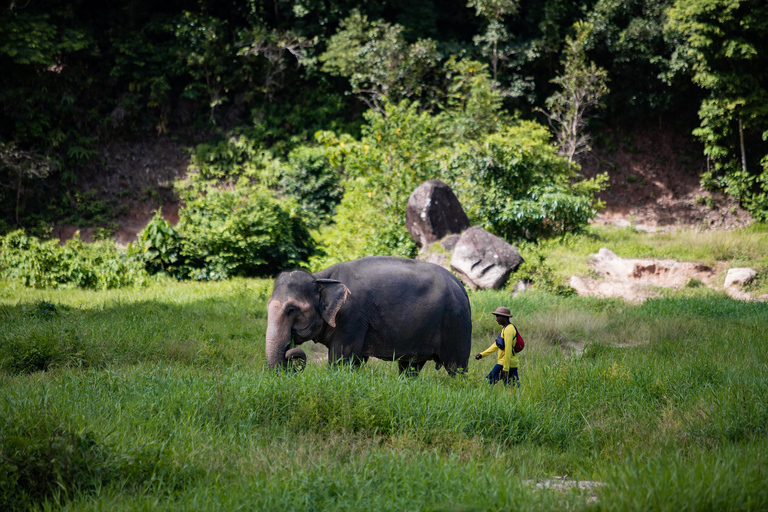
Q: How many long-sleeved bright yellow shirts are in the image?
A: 1